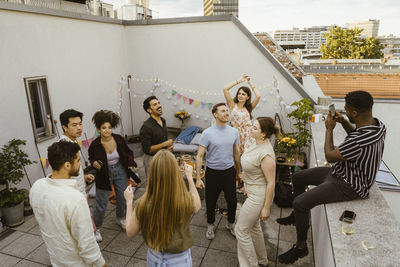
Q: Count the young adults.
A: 9